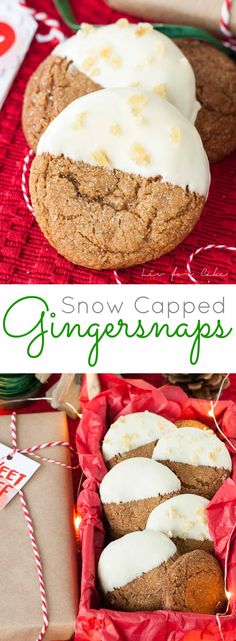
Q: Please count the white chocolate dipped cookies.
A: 7